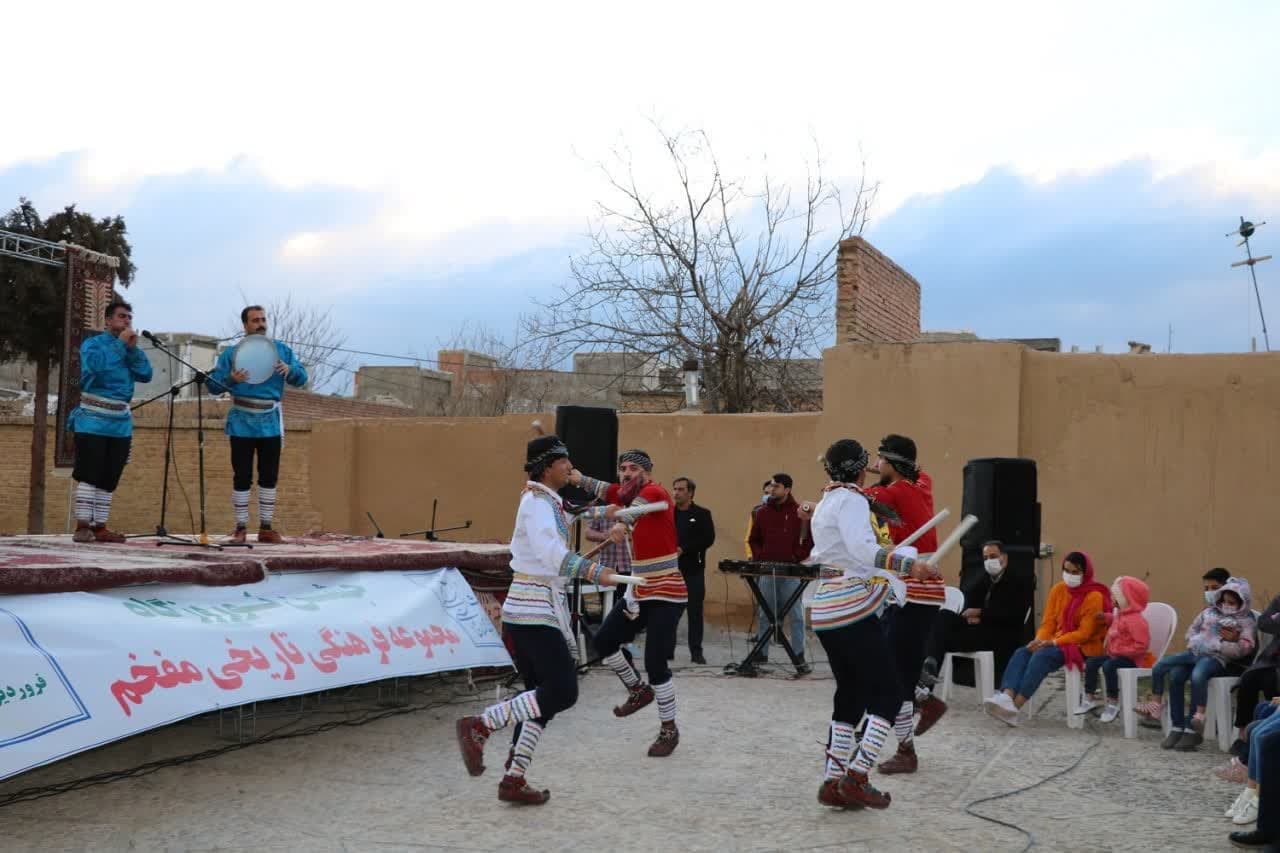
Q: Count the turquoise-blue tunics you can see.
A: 2